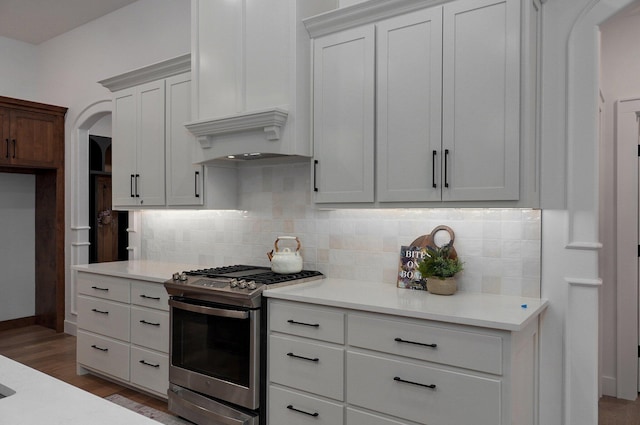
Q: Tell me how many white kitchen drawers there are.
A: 12